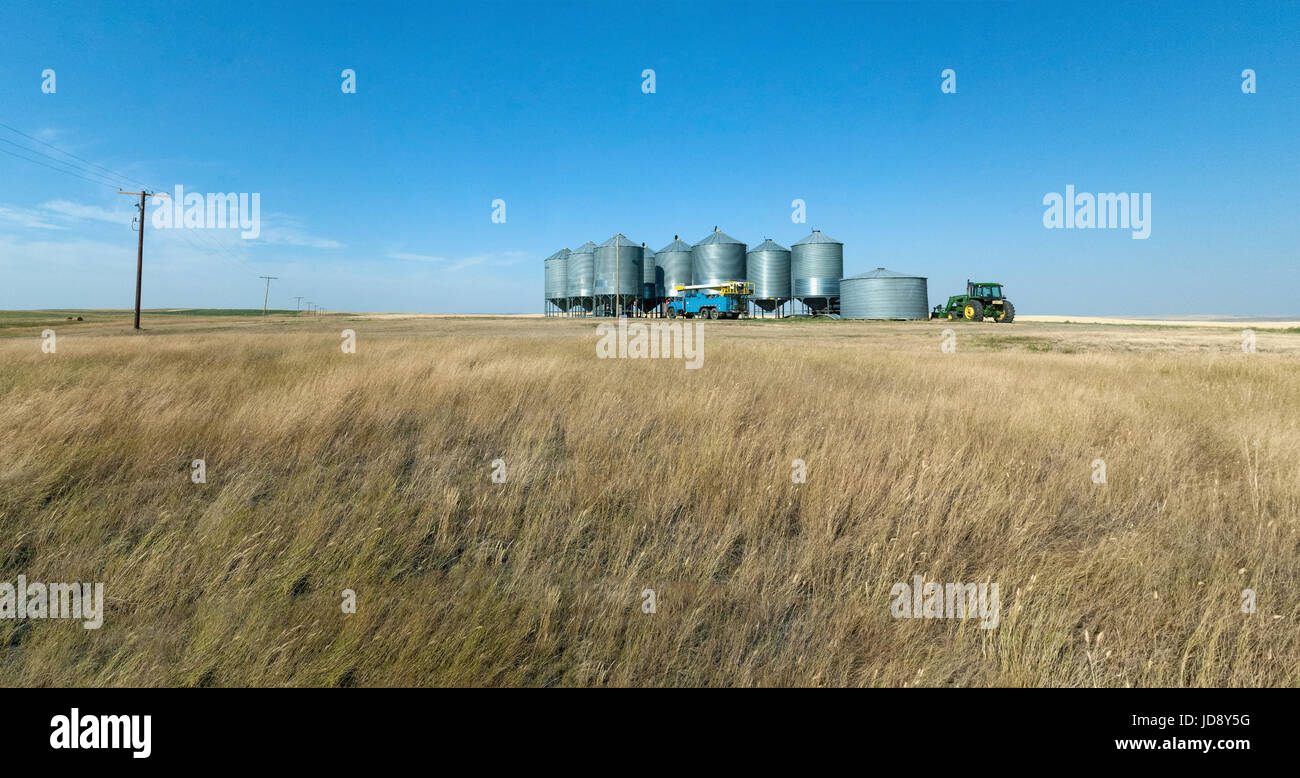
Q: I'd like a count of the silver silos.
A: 9